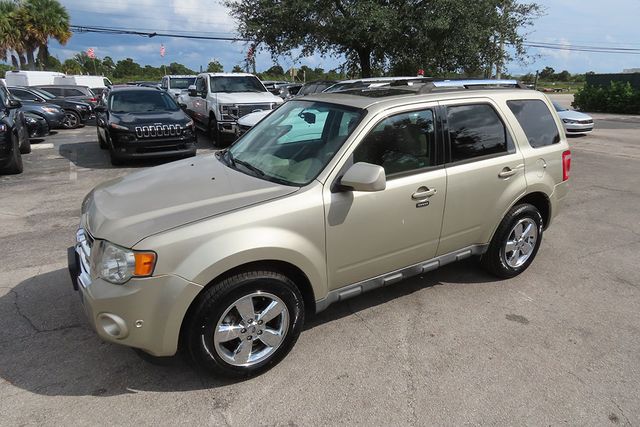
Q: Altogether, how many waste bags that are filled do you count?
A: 0